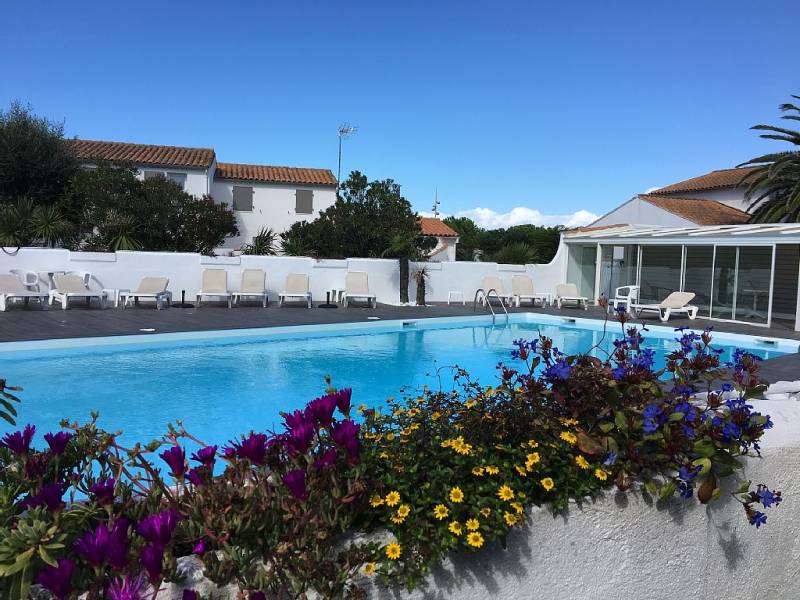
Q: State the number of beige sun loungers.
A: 11